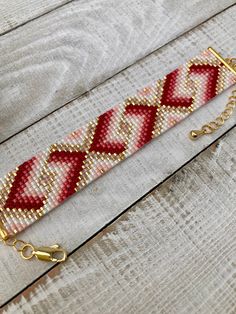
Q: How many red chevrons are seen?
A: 6